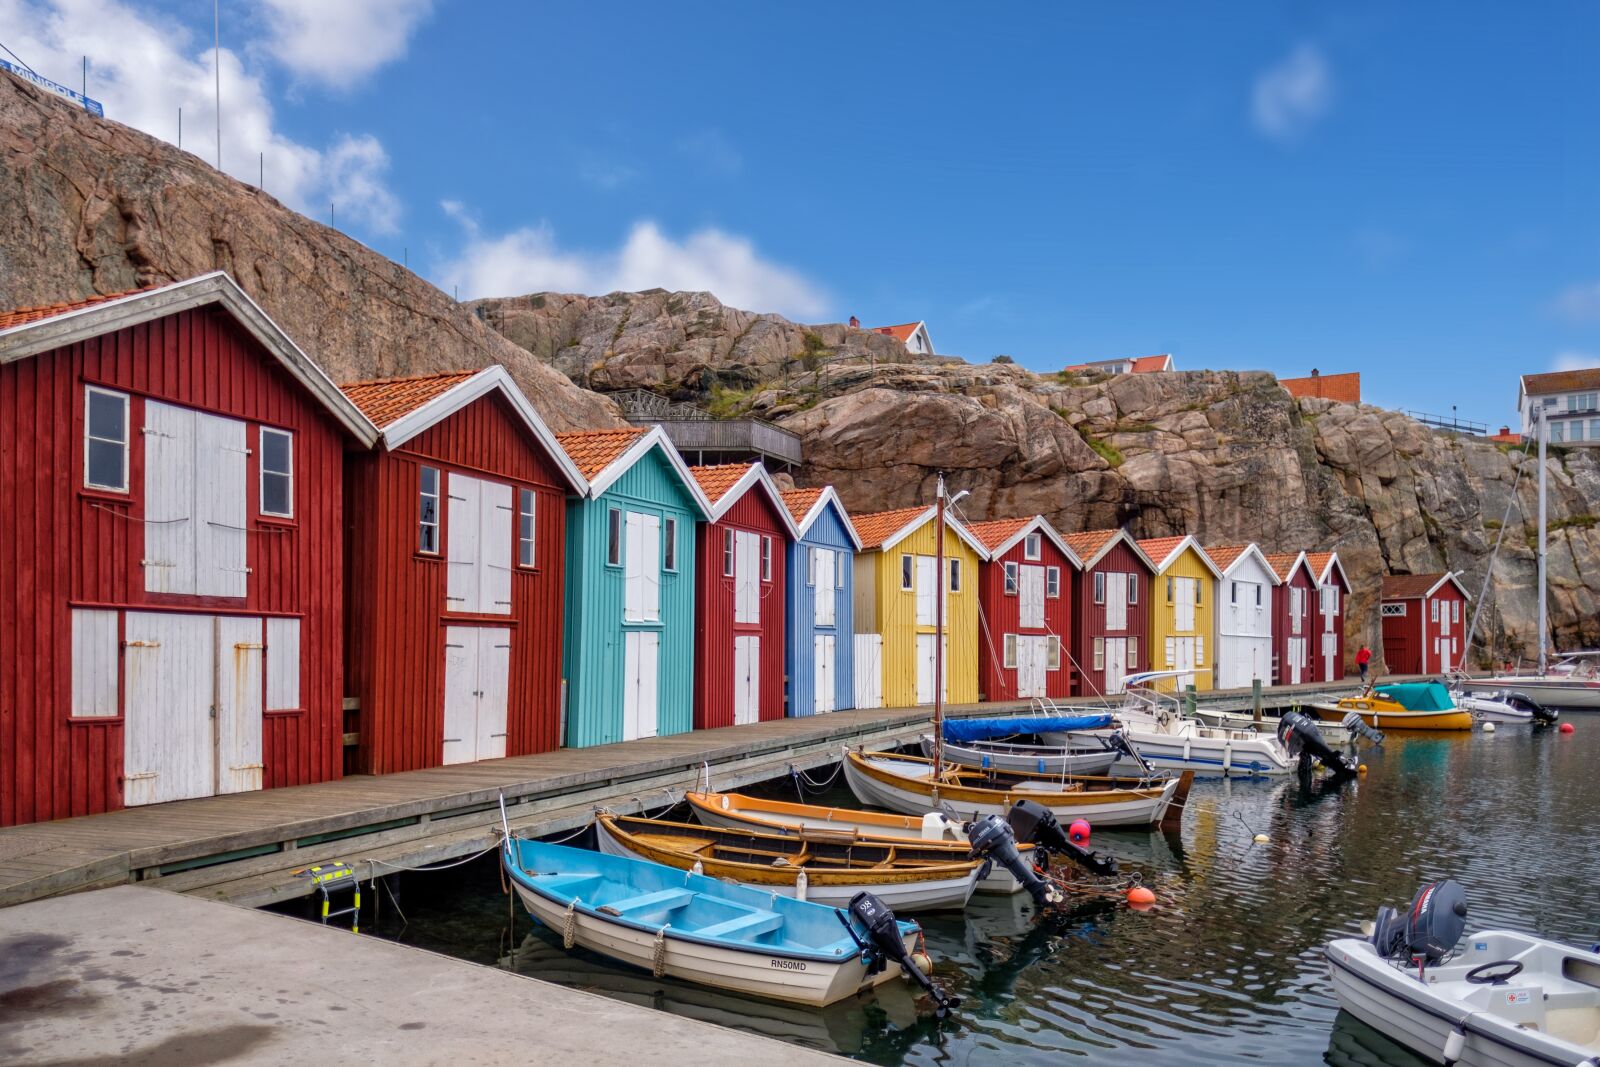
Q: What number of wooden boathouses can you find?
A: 13